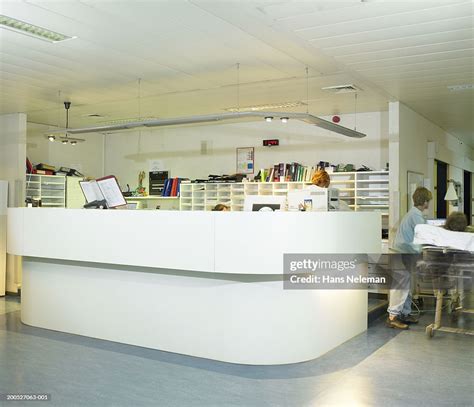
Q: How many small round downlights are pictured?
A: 5